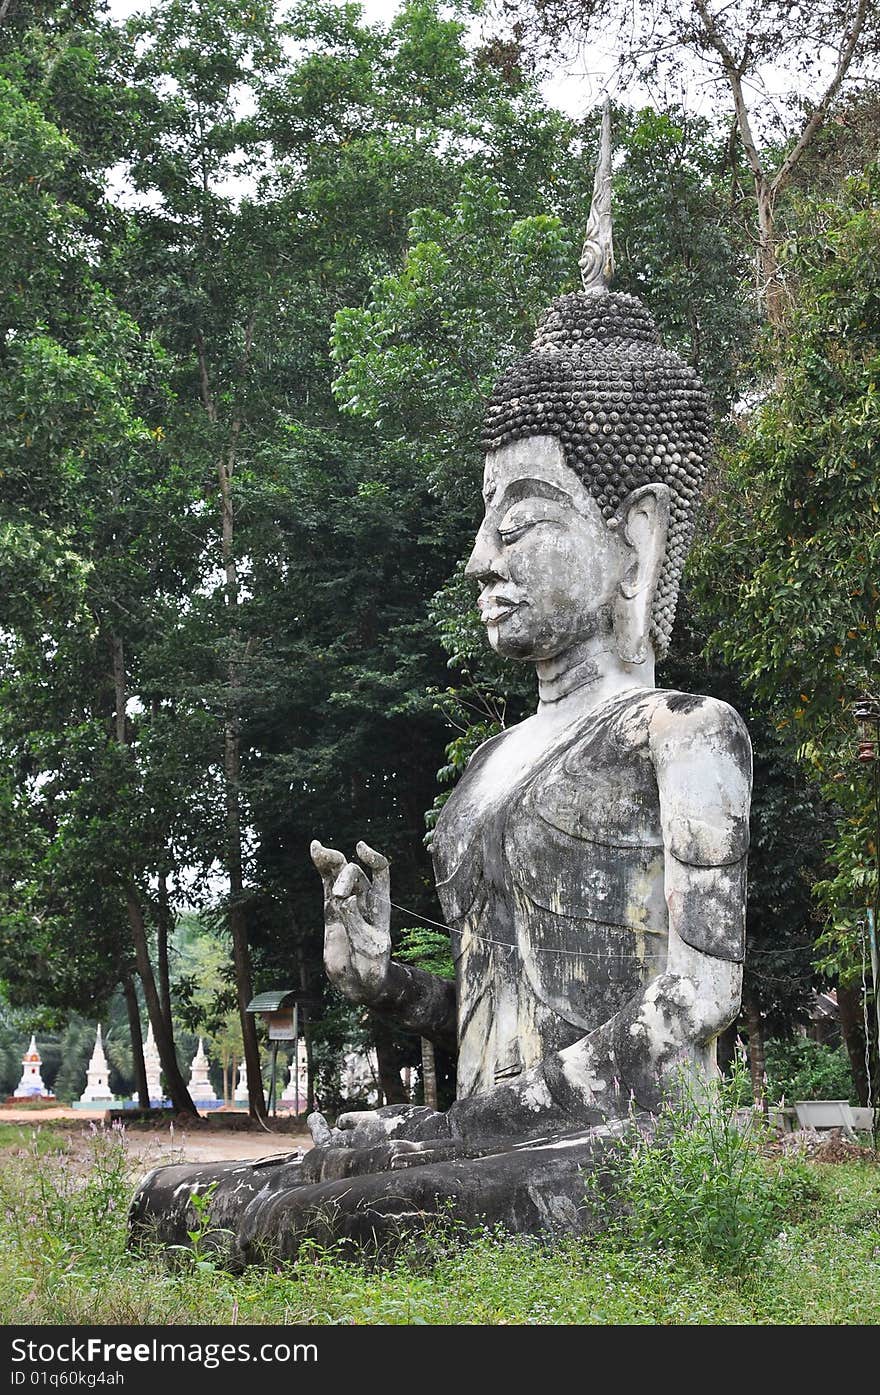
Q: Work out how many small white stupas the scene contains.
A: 6